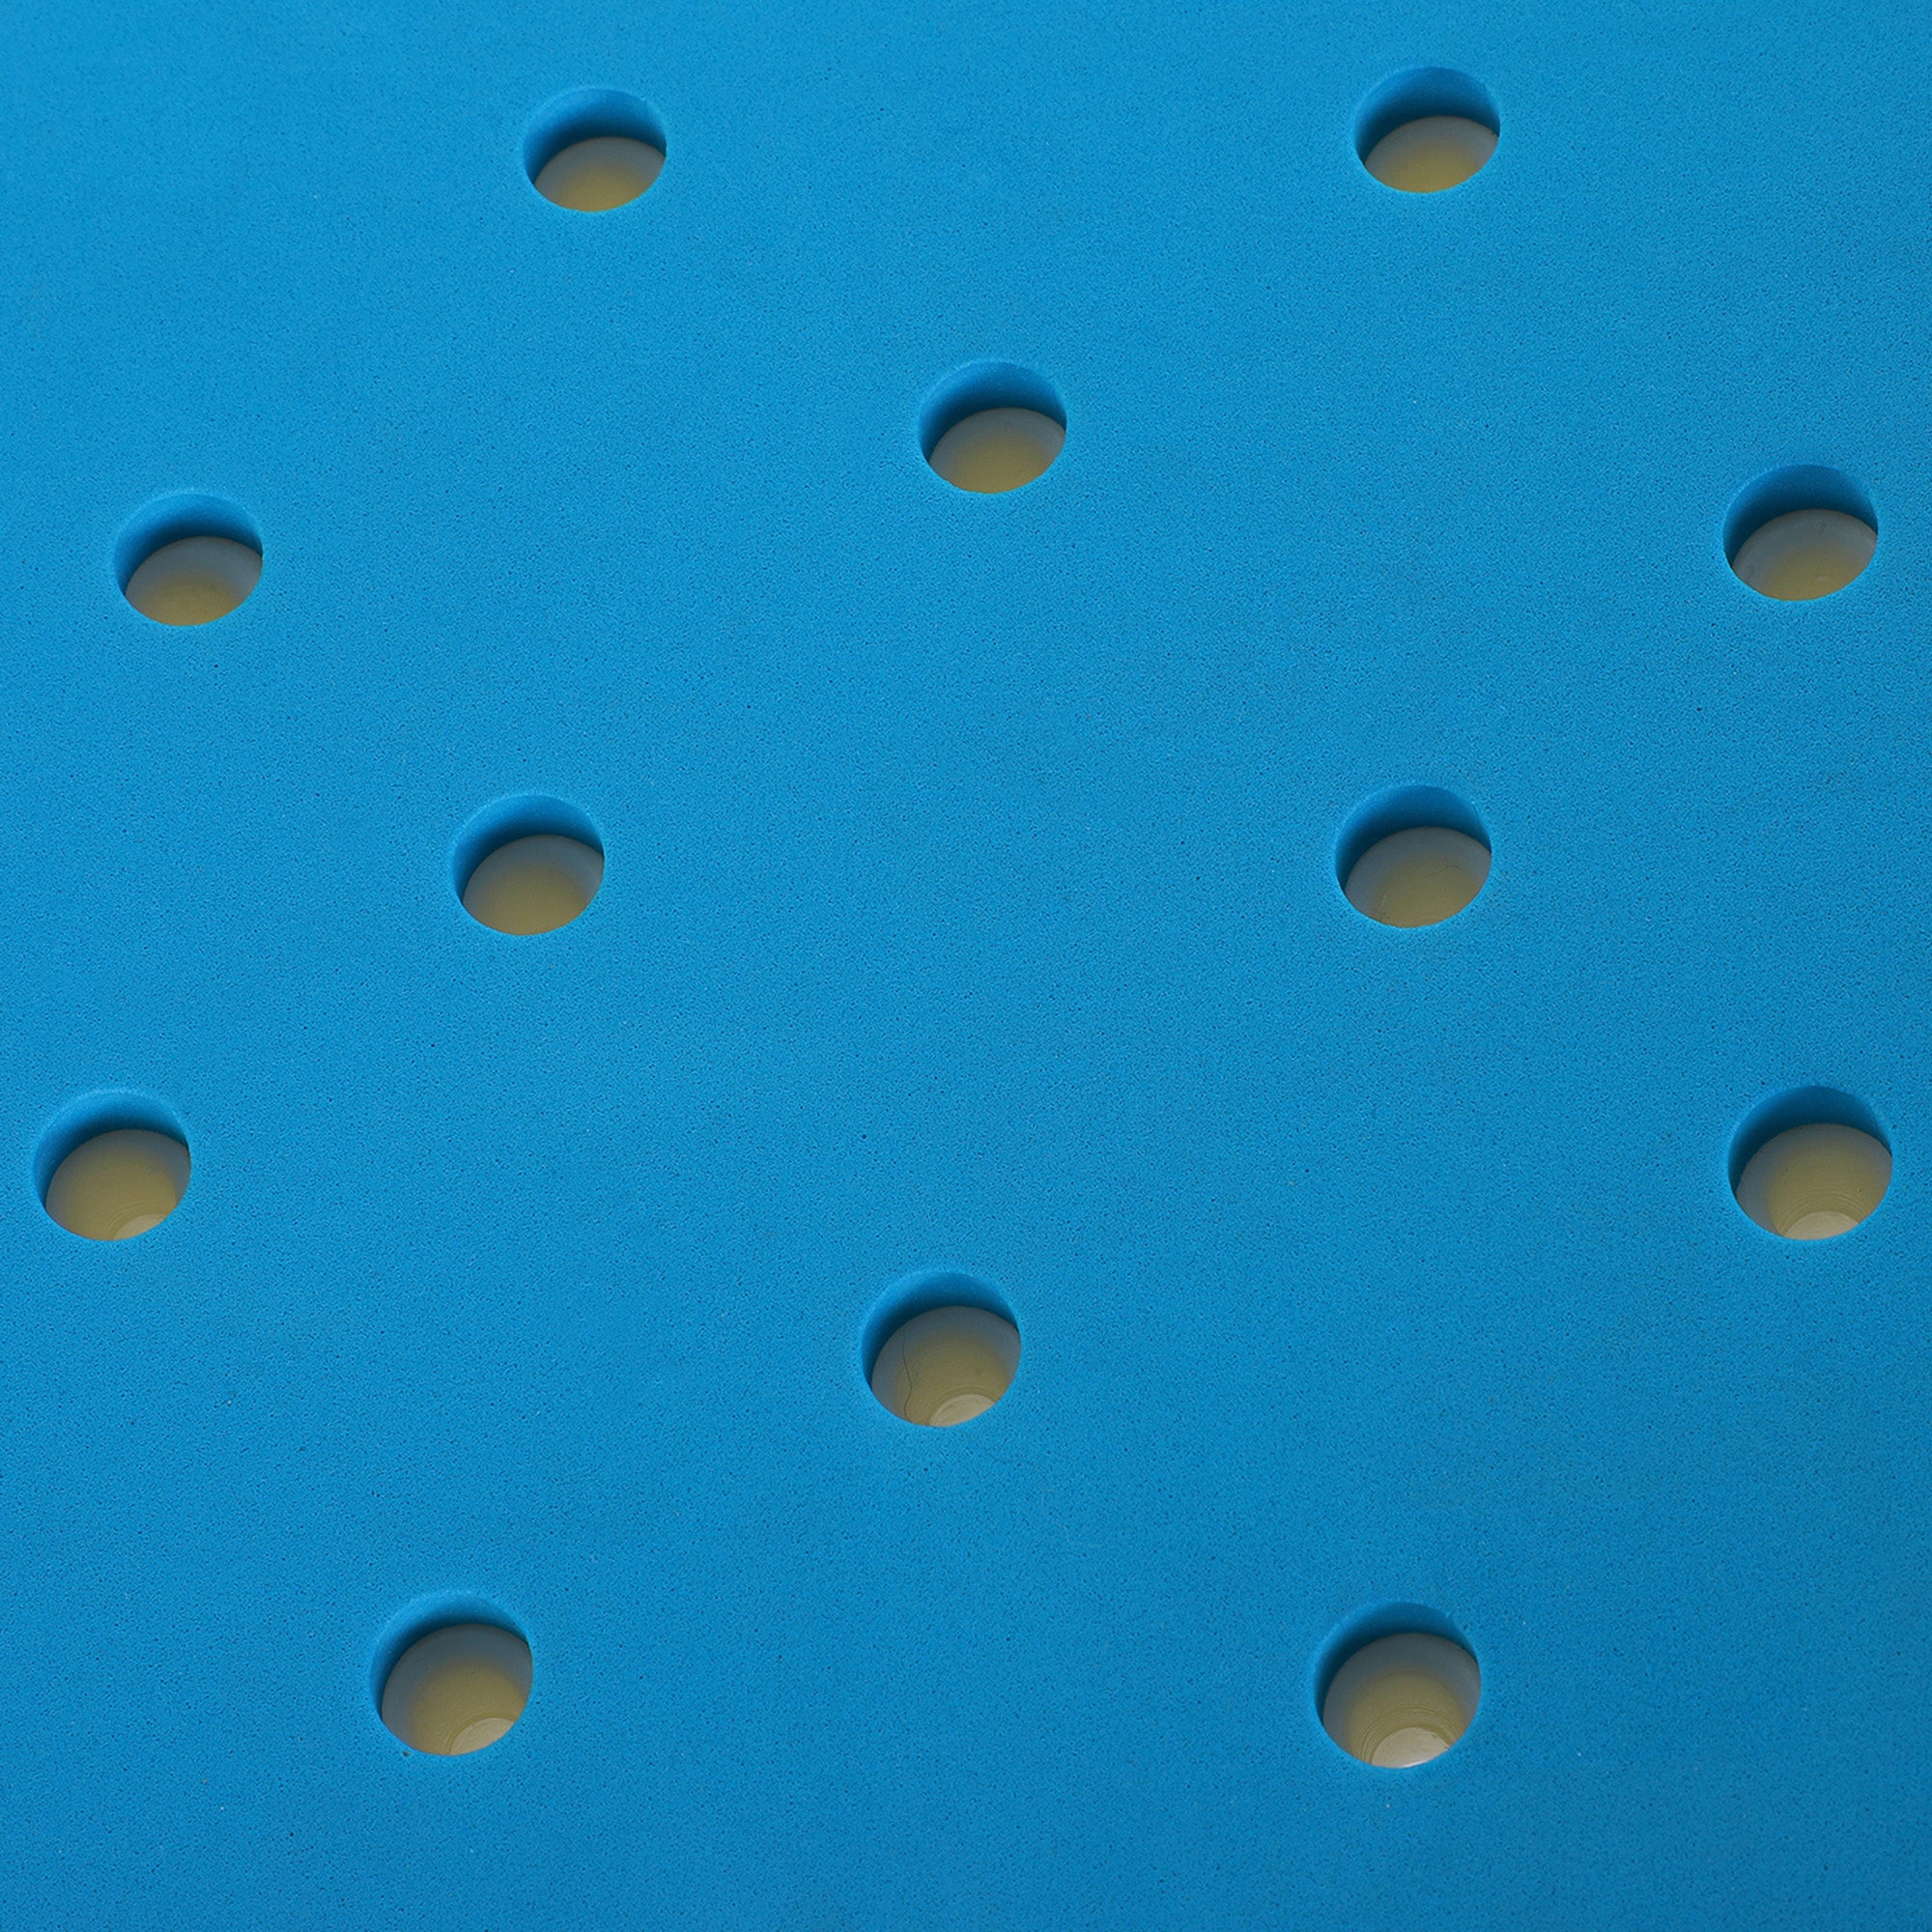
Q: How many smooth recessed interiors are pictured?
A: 12